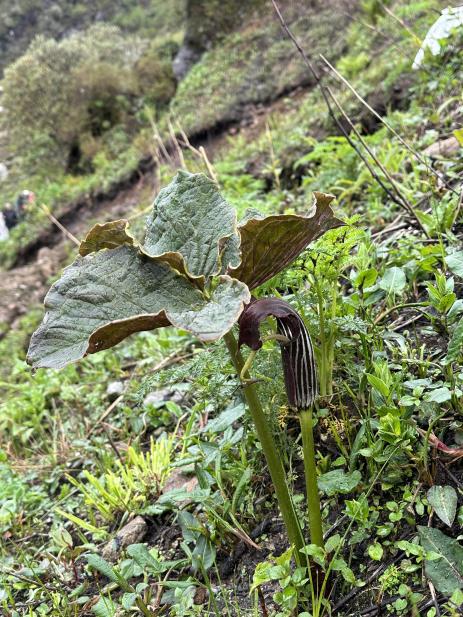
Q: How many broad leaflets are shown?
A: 3